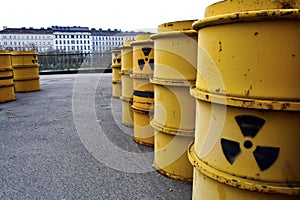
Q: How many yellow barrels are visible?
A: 7